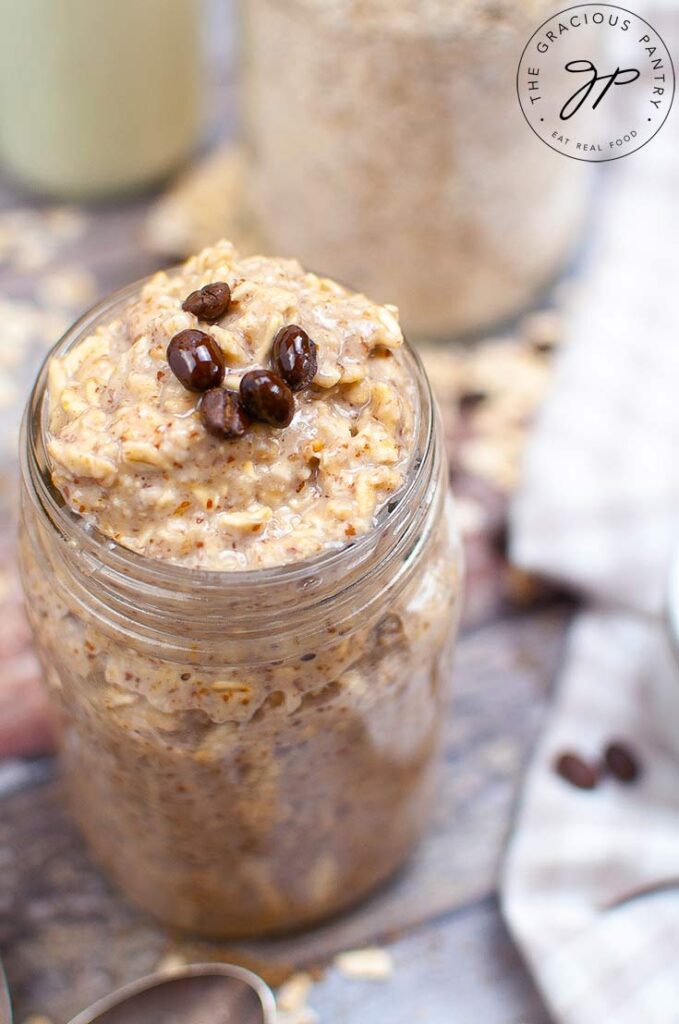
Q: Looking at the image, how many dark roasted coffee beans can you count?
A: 7